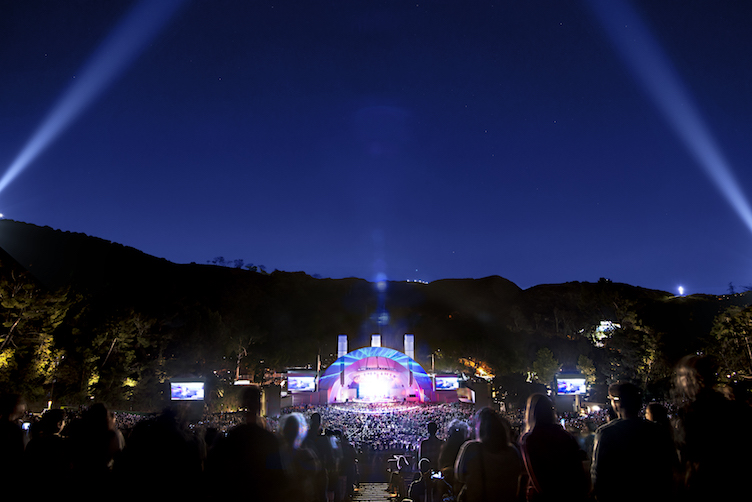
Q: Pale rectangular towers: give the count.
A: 3